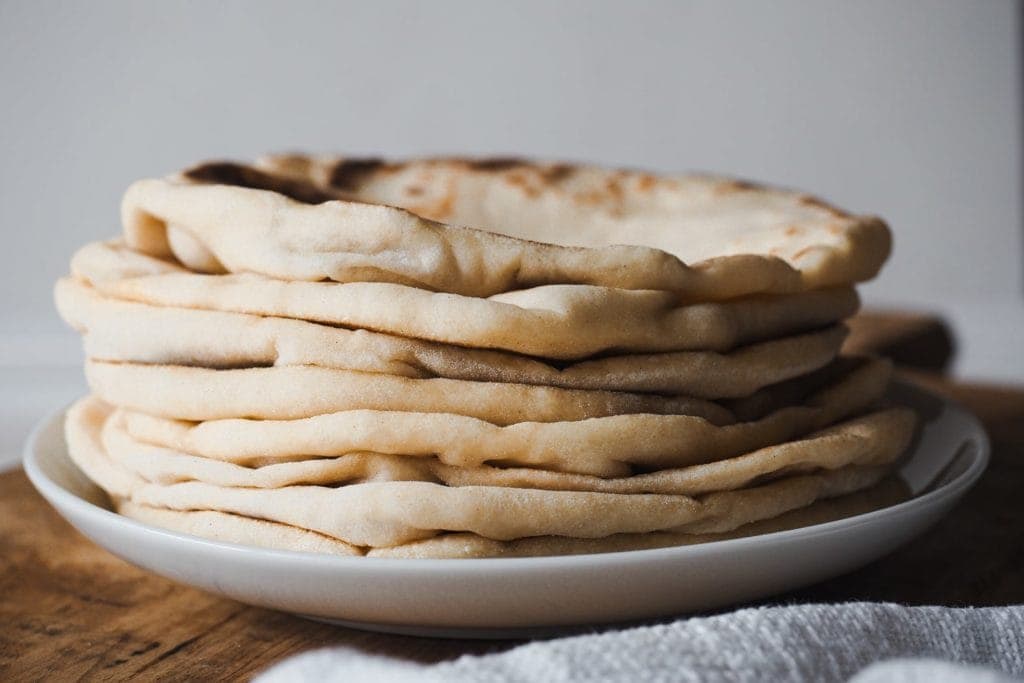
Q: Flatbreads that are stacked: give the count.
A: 8